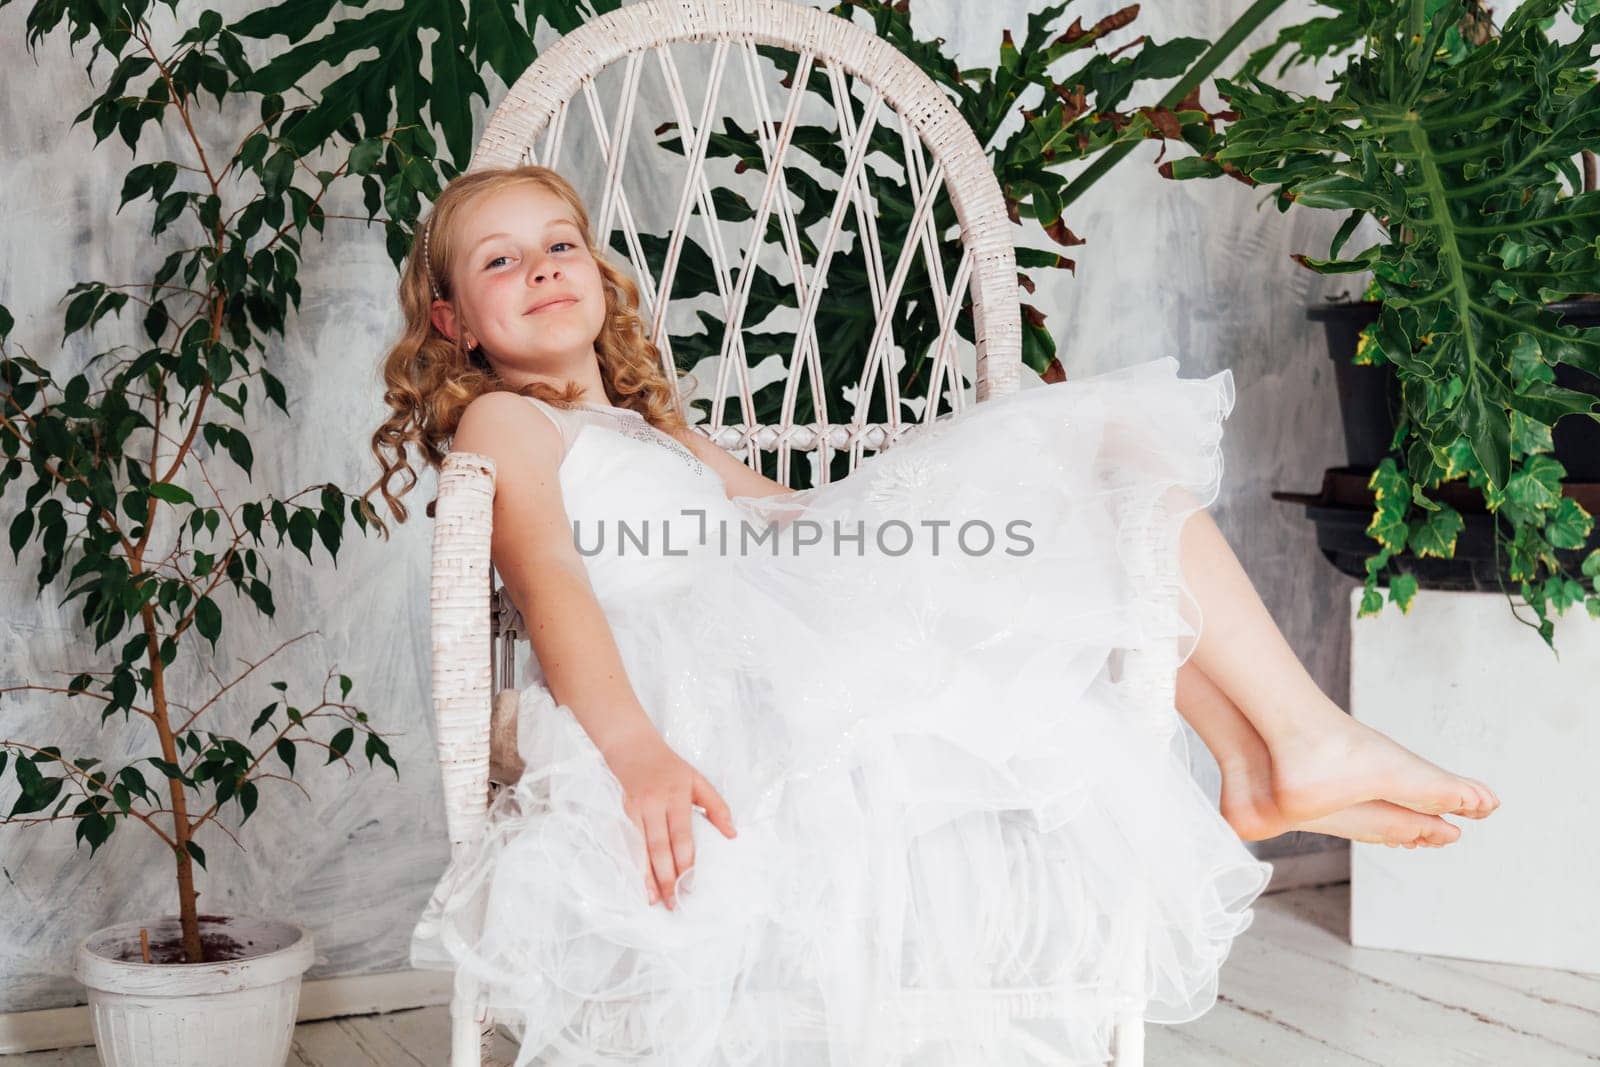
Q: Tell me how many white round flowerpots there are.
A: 1